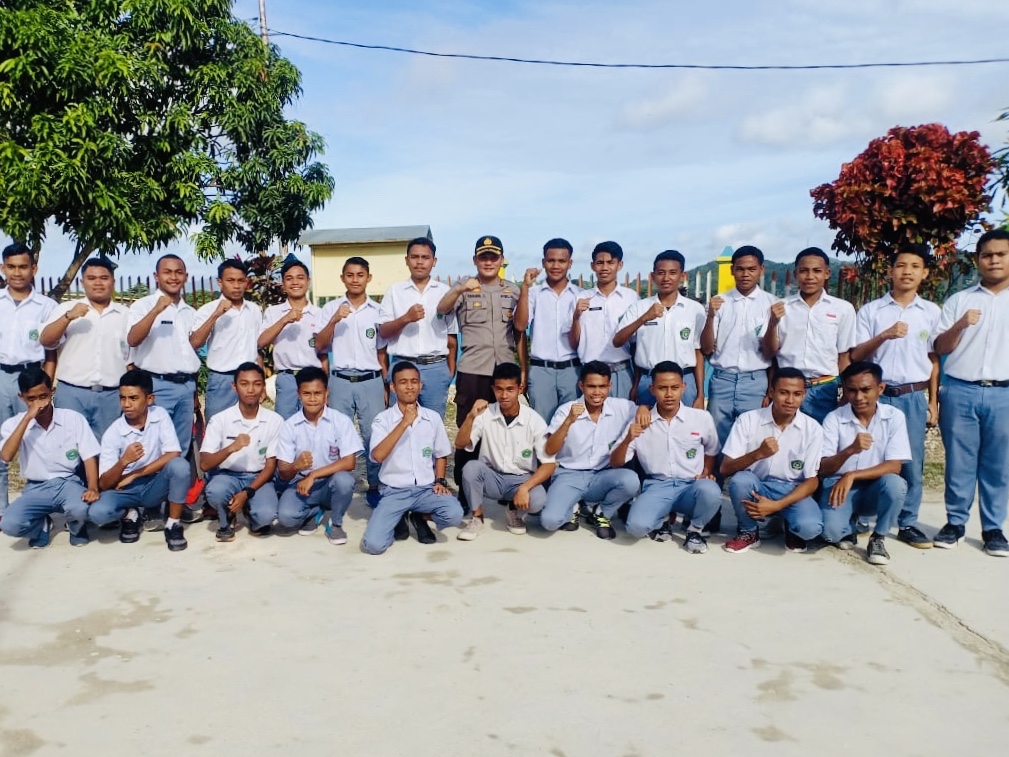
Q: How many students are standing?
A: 14